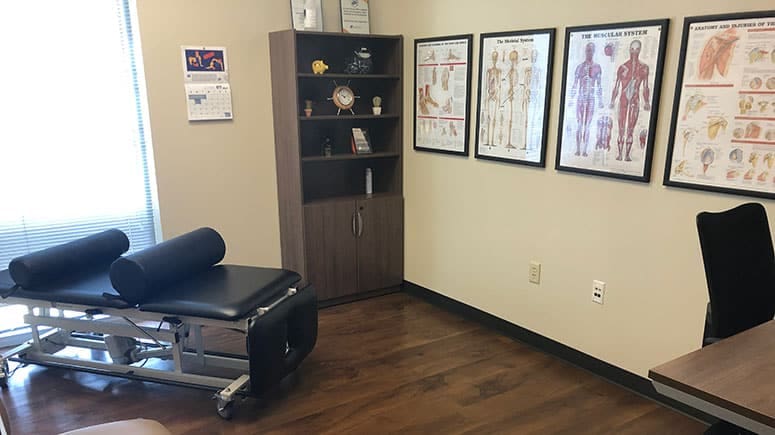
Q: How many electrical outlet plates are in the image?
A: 2